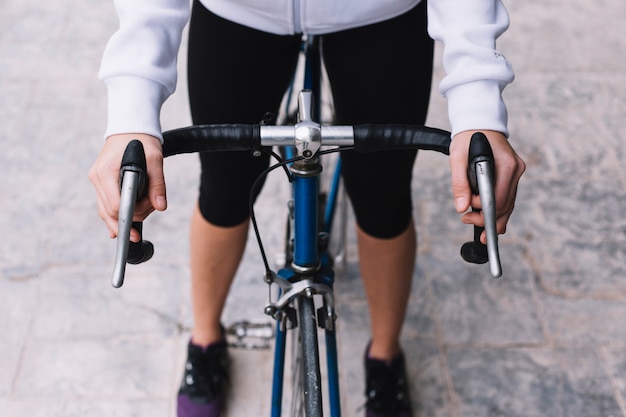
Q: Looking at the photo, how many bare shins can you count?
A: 2